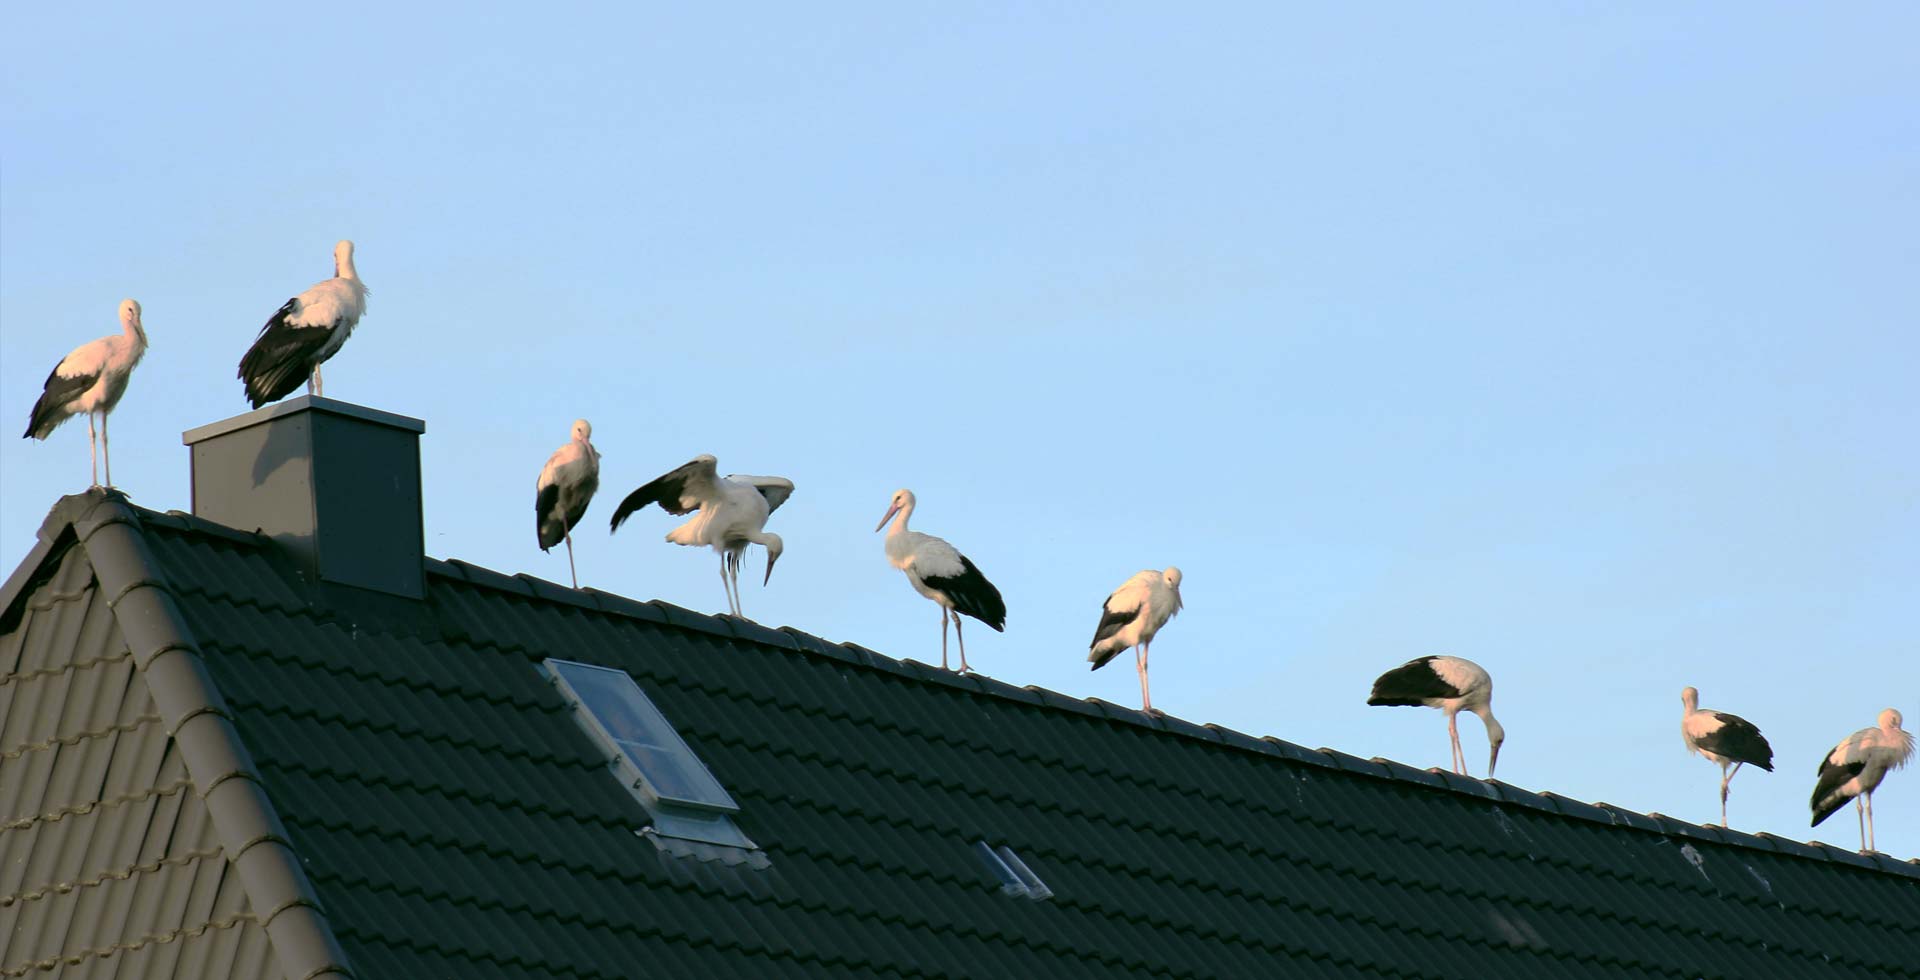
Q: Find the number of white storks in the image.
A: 9